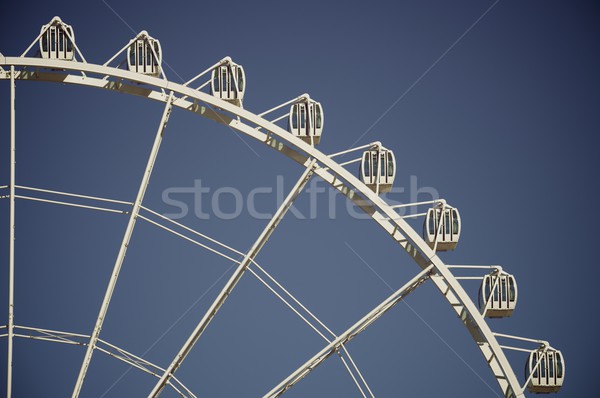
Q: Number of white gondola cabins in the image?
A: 8